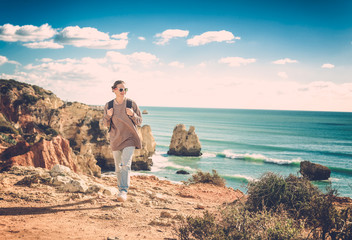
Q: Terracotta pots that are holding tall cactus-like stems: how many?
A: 0